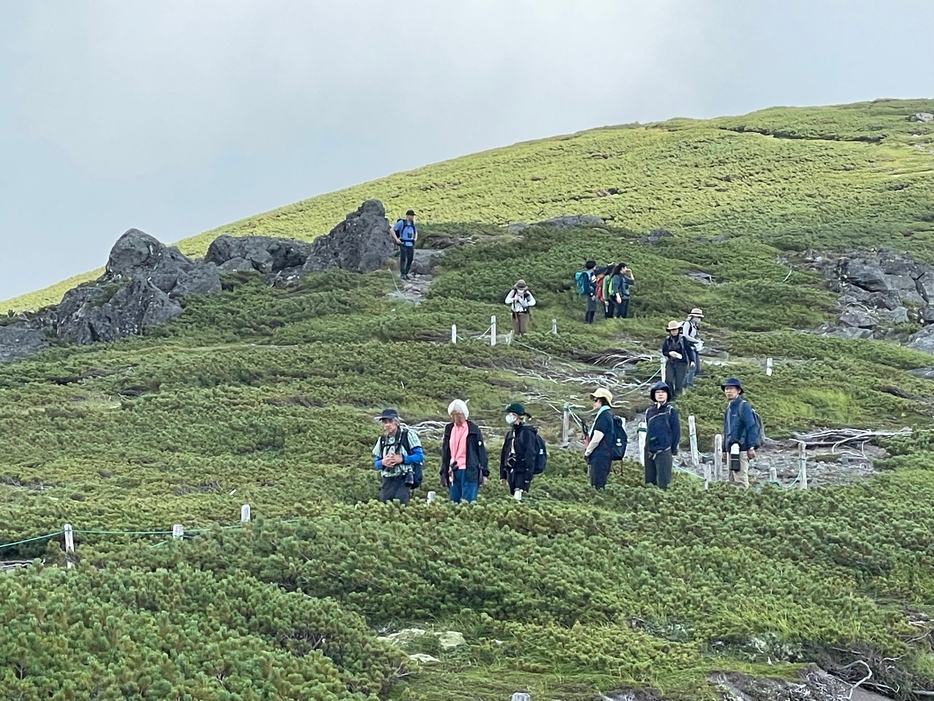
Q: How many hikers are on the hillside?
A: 13